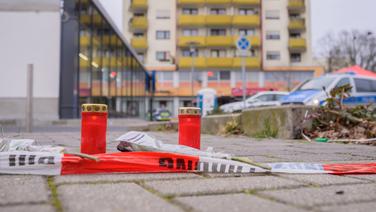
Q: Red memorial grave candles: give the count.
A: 2